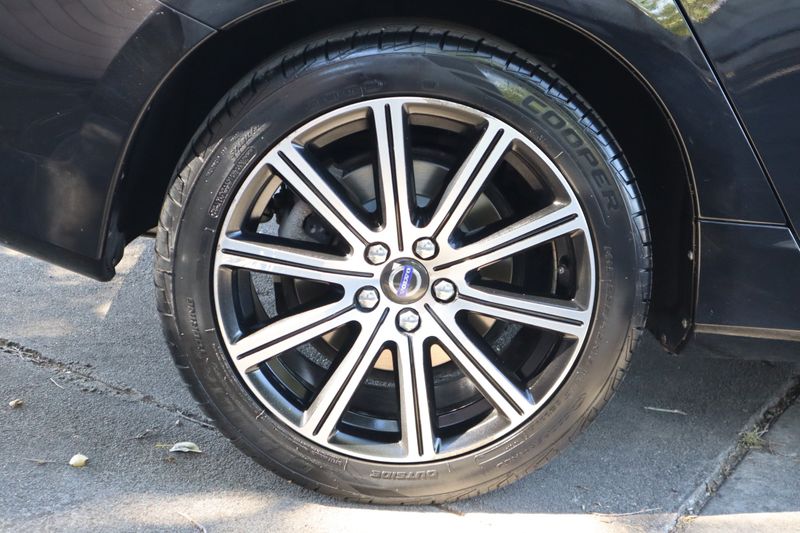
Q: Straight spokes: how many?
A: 10